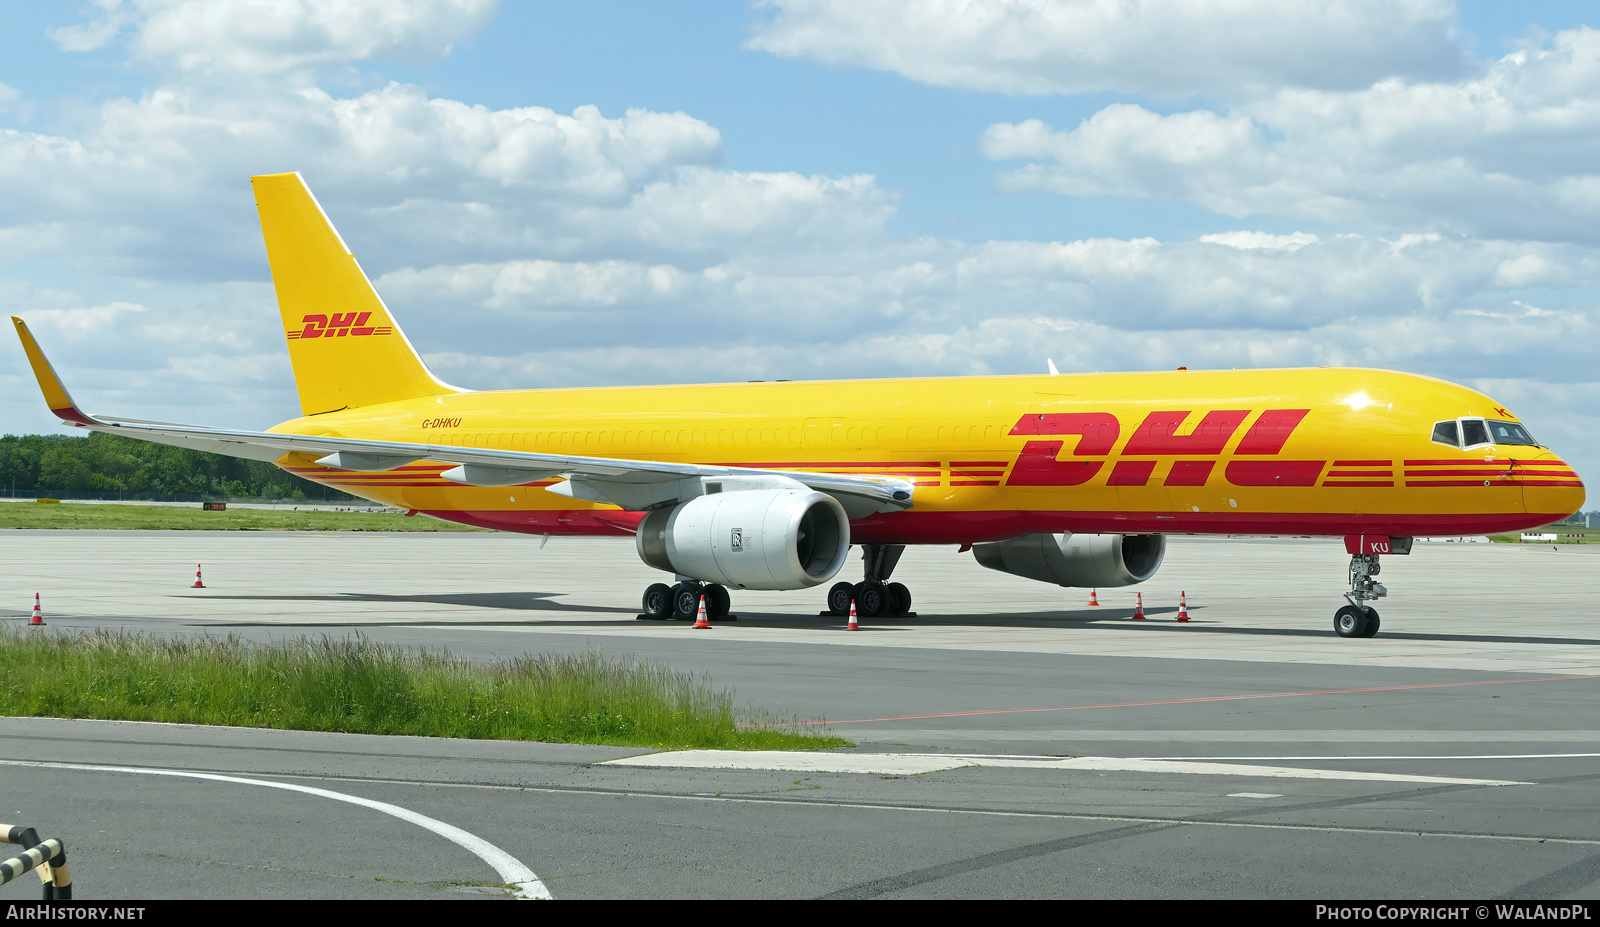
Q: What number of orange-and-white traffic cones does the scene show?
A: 7